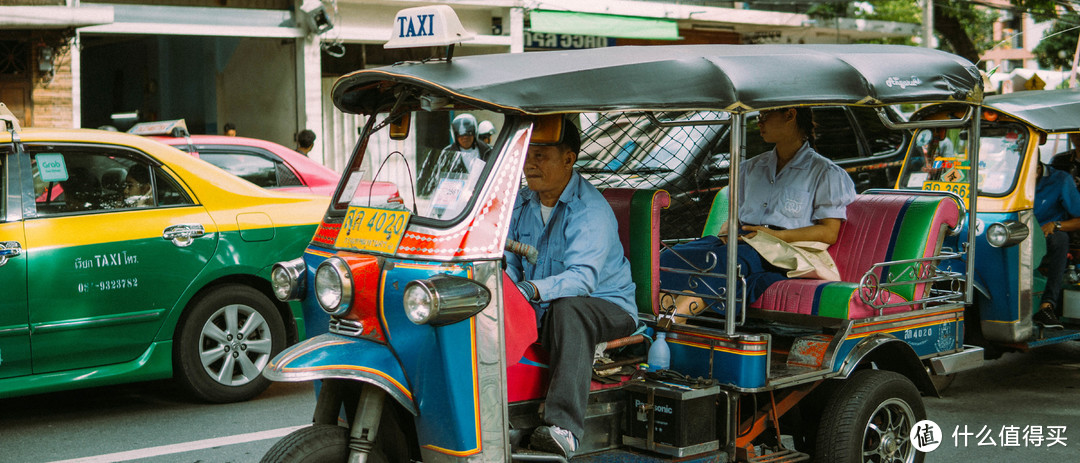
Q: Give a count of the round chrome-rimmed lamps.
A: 4